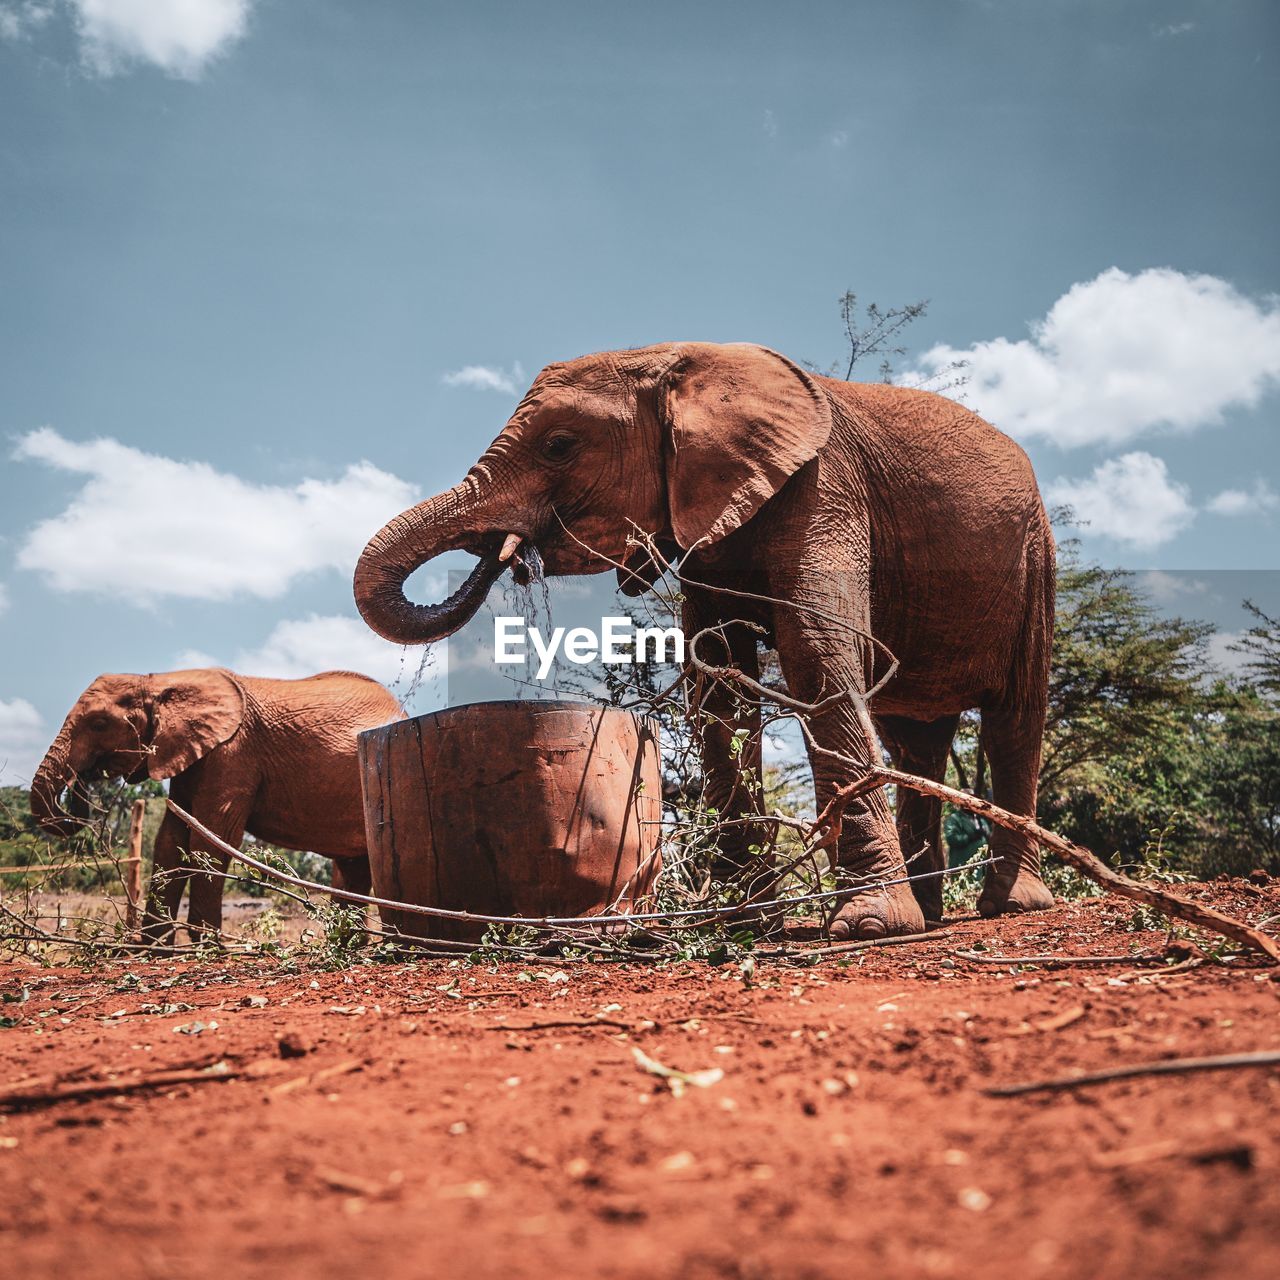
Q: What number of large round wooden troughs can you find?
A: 1